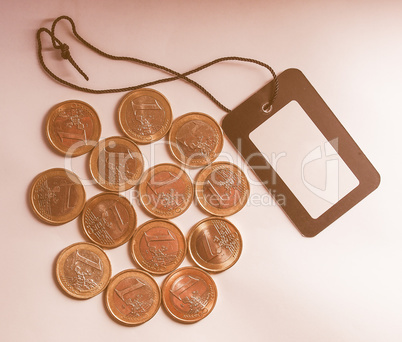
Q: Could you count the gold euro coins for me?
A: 13